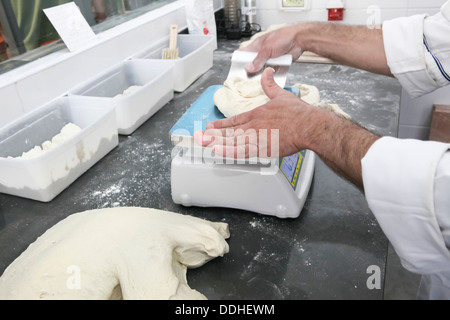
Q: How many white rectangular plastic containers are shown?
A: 3